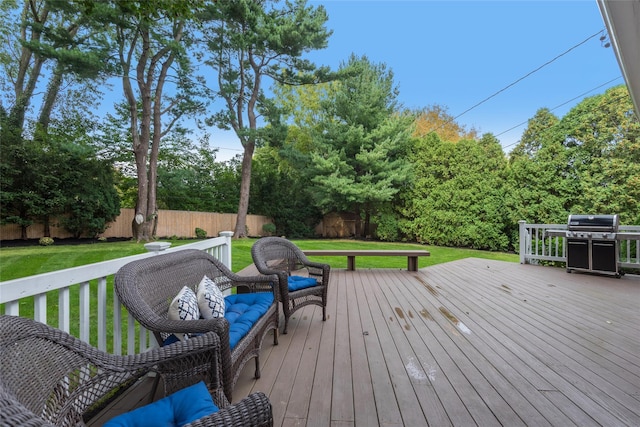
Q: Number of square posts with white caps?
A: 3